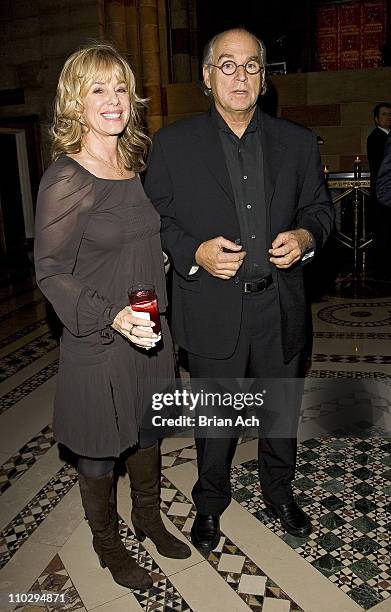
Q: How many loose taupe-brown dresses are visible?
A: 1